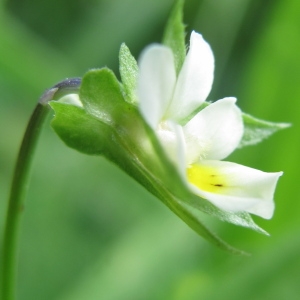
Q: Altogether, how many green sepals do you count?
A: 5